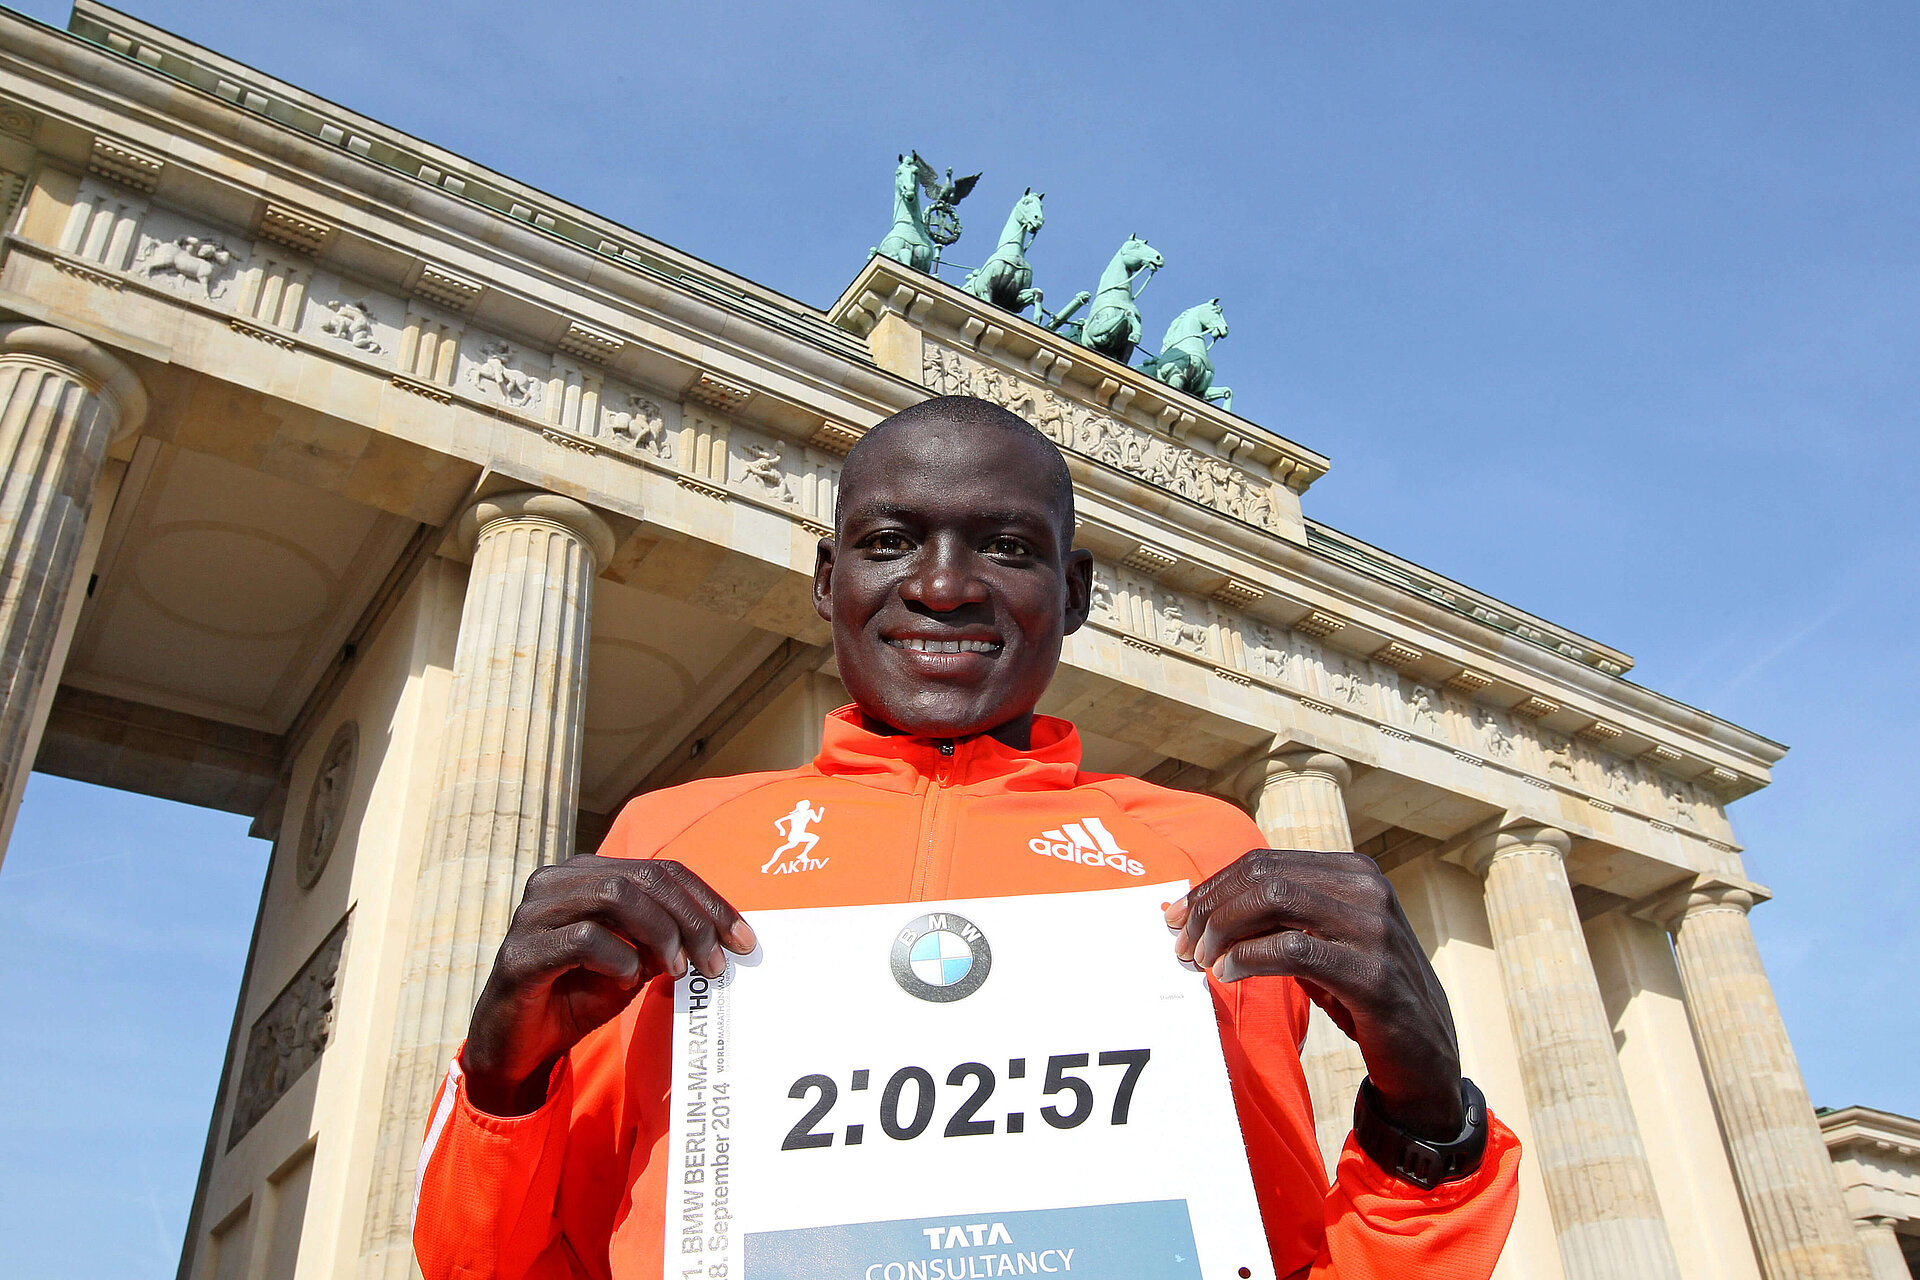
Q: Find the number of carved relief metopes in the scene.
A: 14